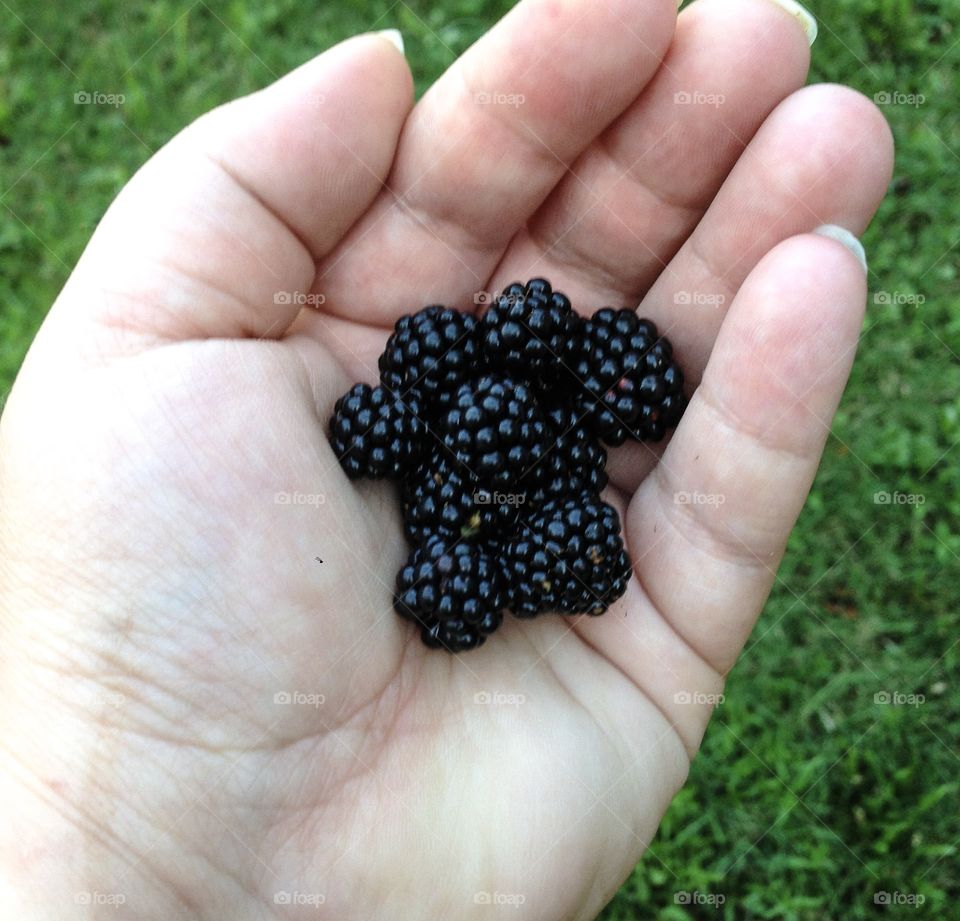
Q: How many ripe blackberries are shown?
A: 9